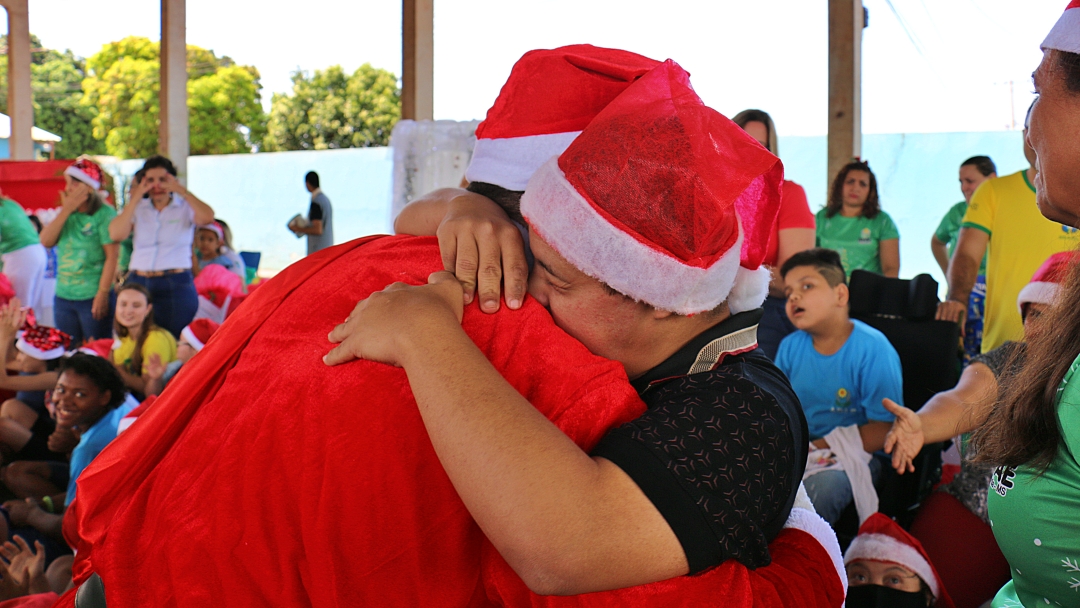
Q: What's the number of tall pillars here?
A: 4